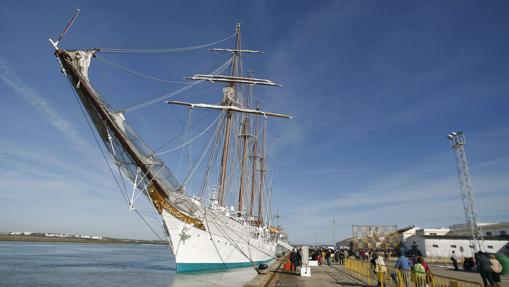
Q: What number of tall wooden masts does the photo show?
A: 4